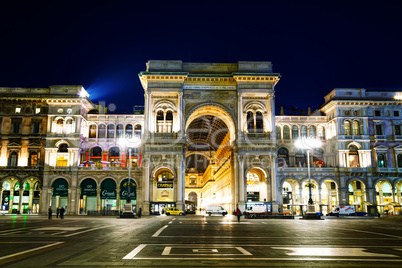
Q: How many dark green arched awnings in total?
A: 4